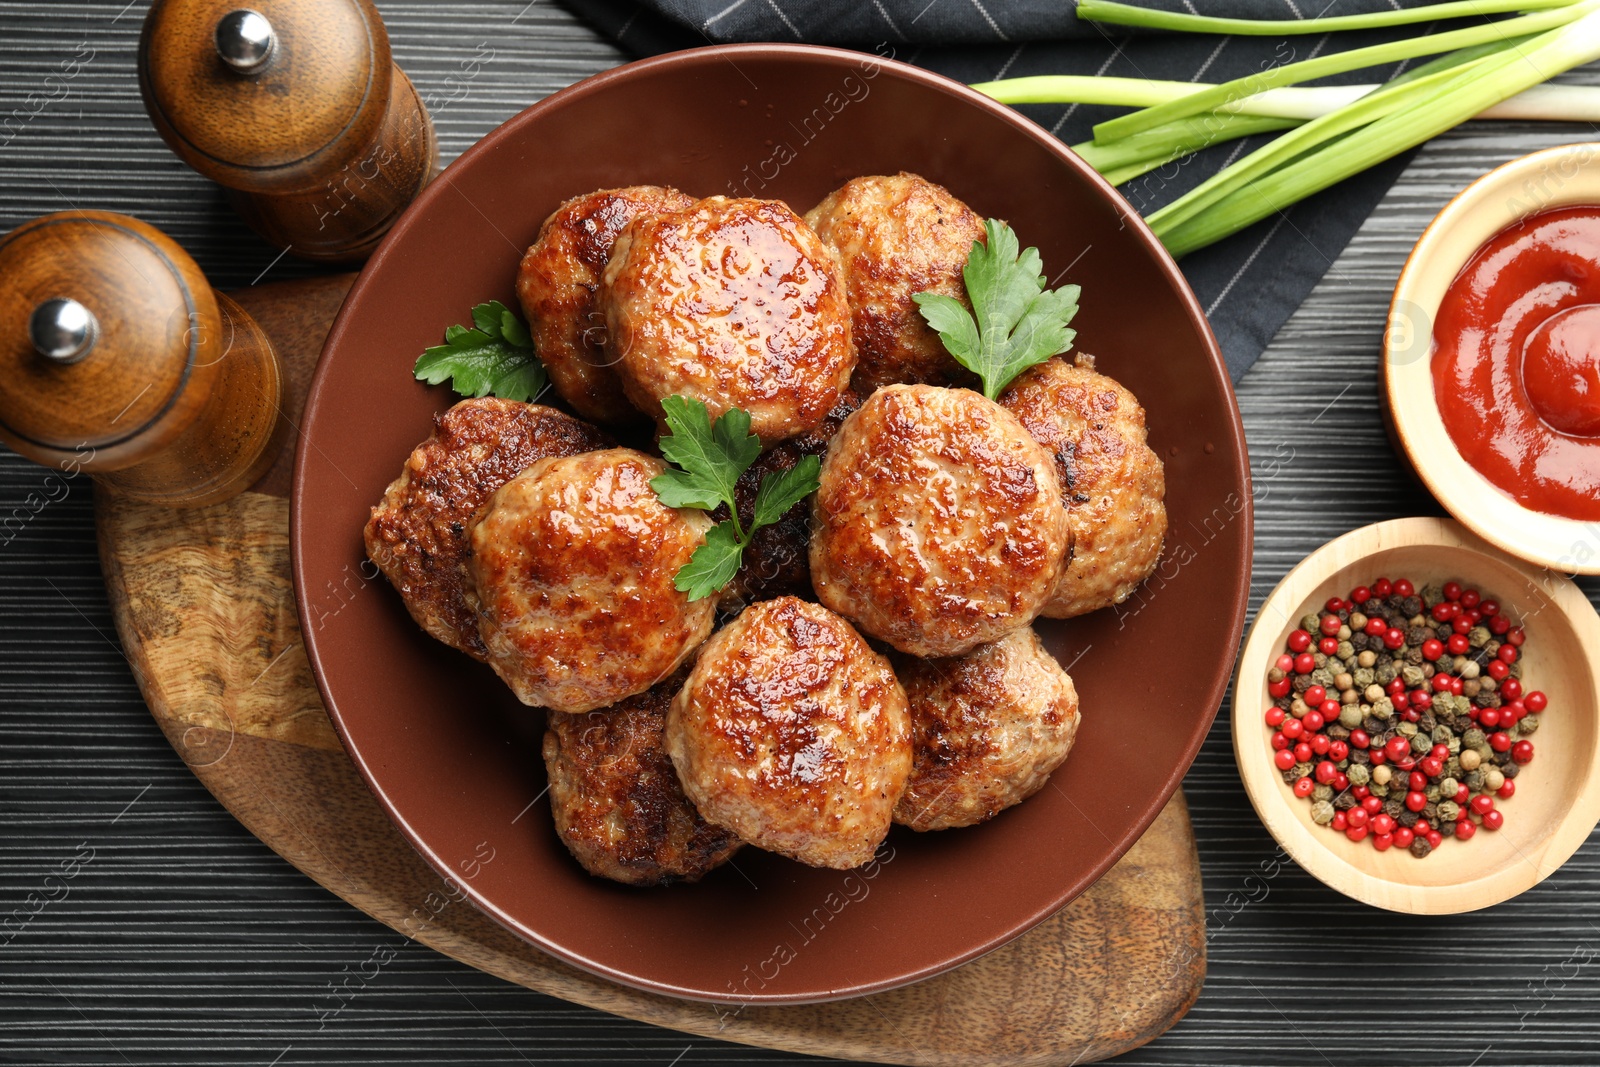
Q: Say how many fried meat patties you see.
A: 11